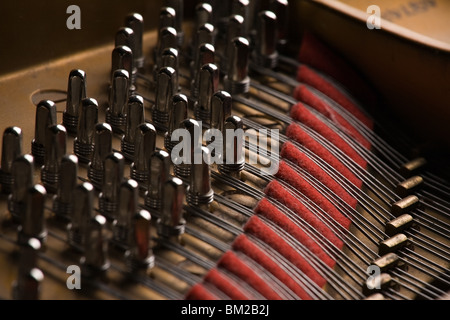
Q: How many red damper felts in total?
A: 13